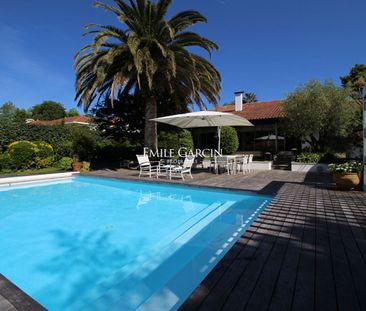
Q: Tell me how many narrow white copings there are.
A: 1